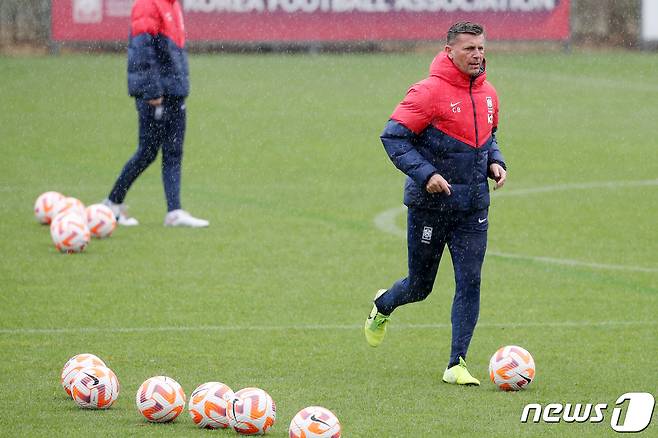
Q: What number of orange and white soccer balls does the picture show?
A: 11